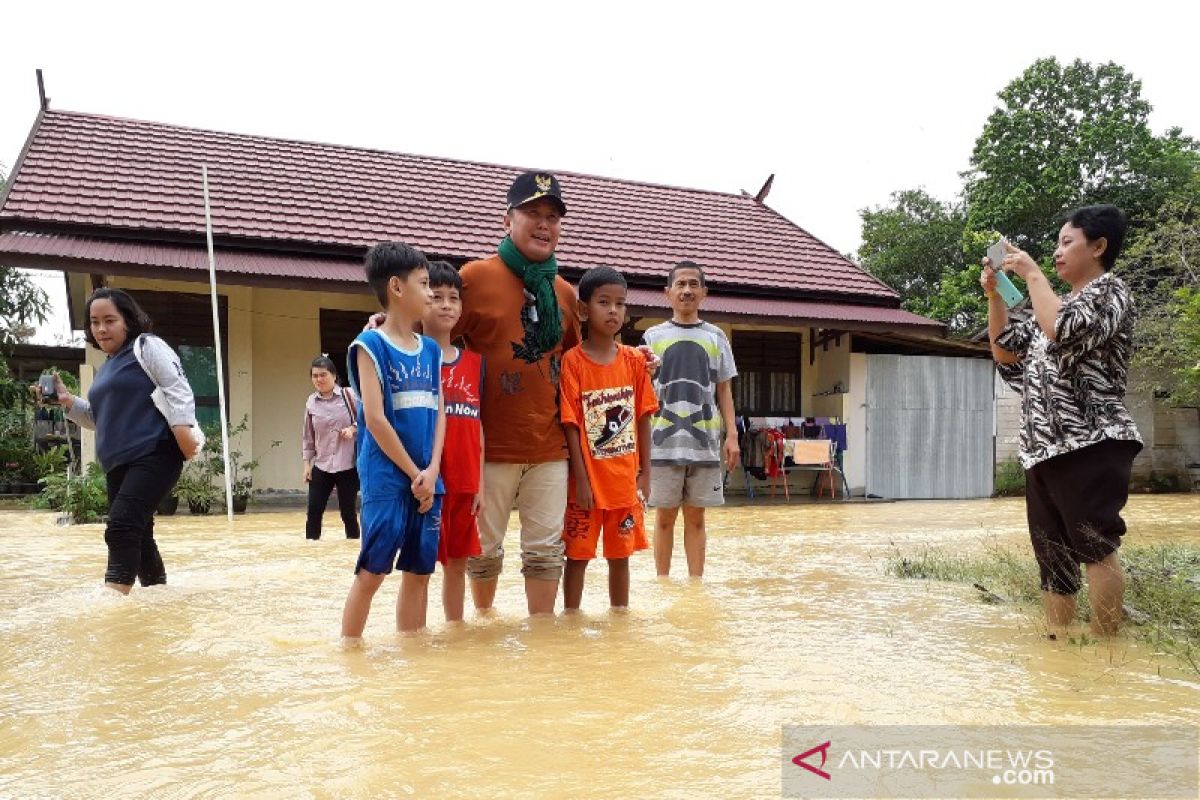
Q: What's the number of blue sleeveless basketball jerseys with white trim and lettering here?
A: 1